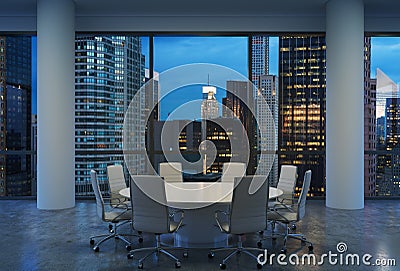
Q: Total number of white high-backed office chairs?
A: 8